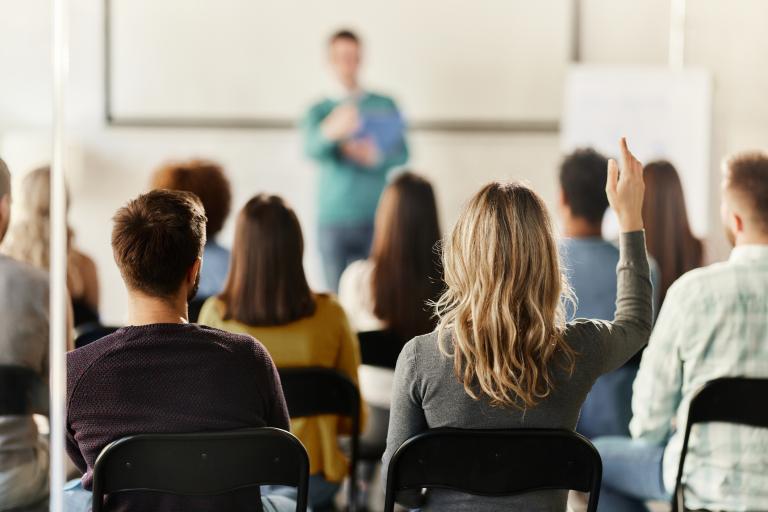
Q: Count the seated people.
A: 10